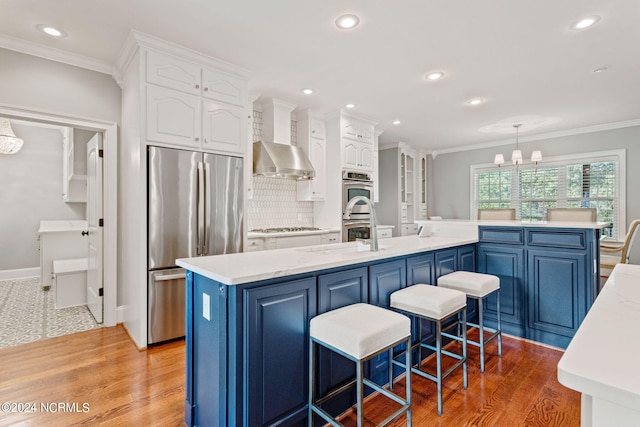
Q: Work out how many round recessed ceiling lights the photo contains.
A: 8